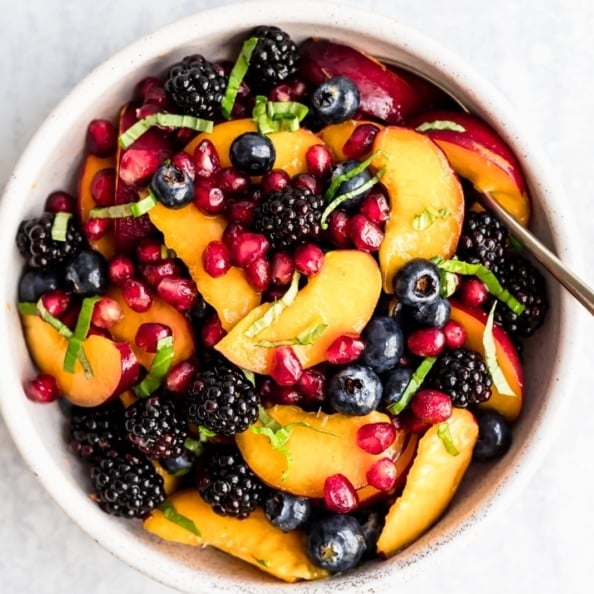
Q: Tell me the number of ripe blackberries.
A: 12